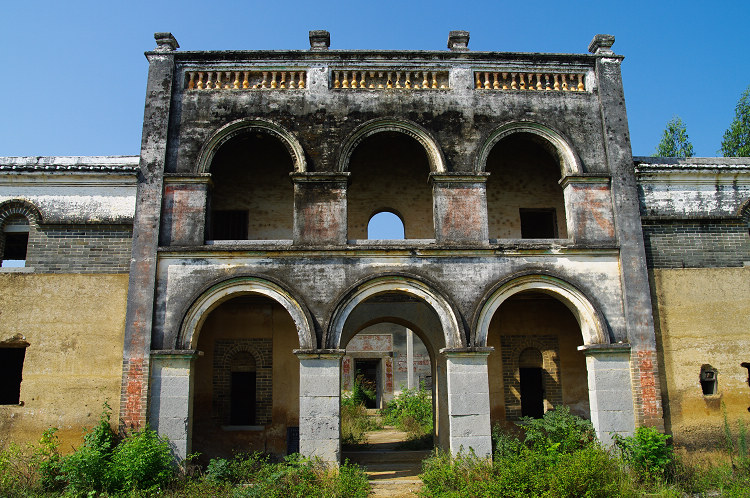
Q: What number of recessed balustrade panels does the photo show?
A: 3